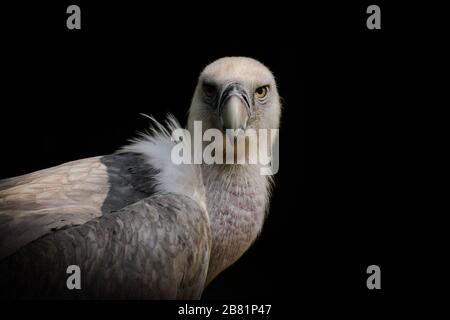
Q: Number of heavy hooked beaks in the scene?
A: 1